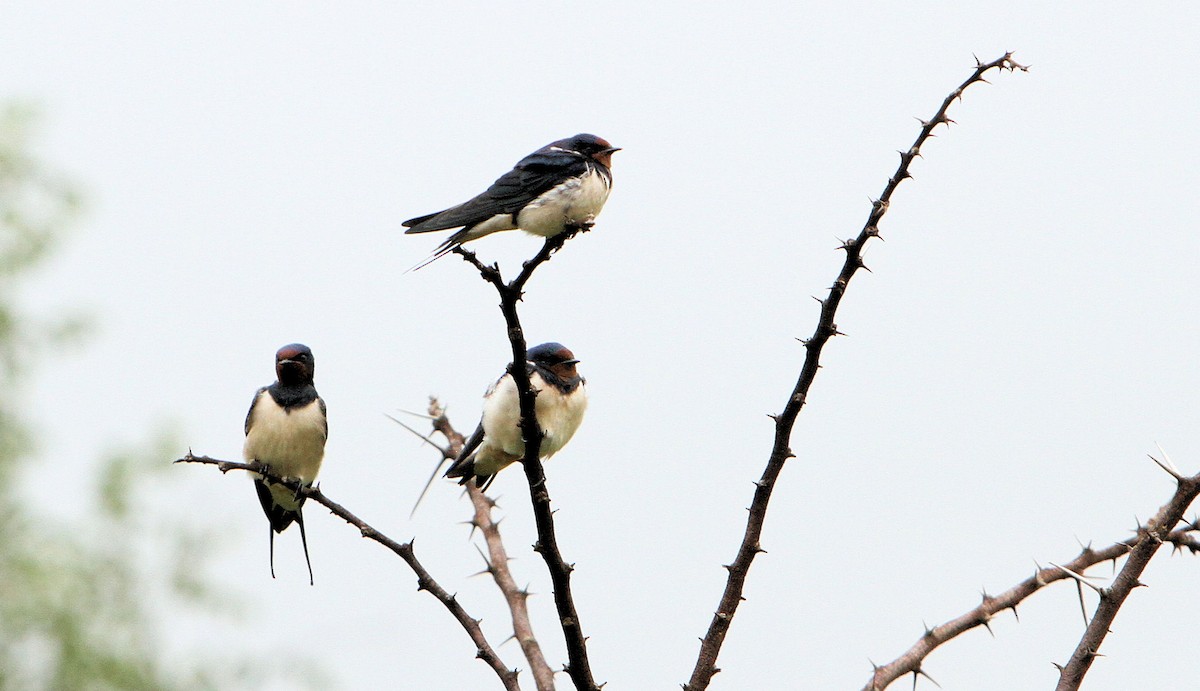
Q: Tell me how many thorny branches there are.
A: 6